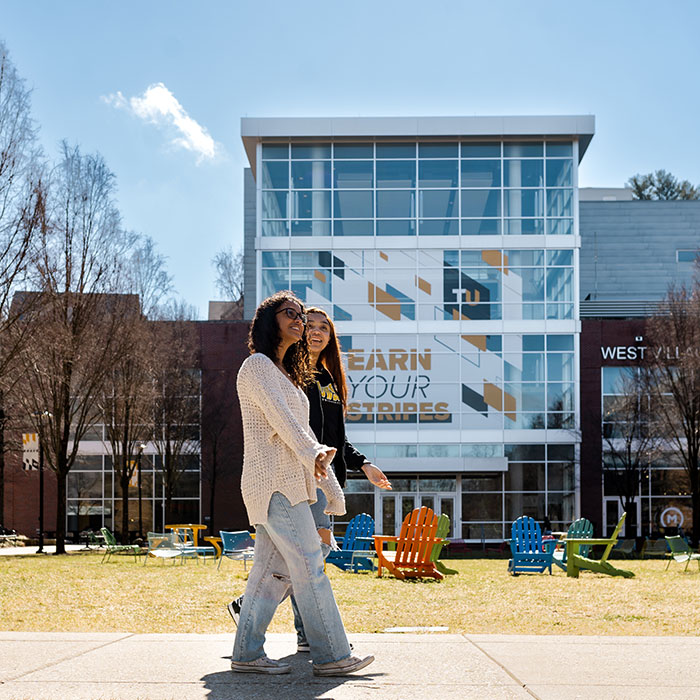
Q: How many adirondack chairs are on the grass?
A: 6